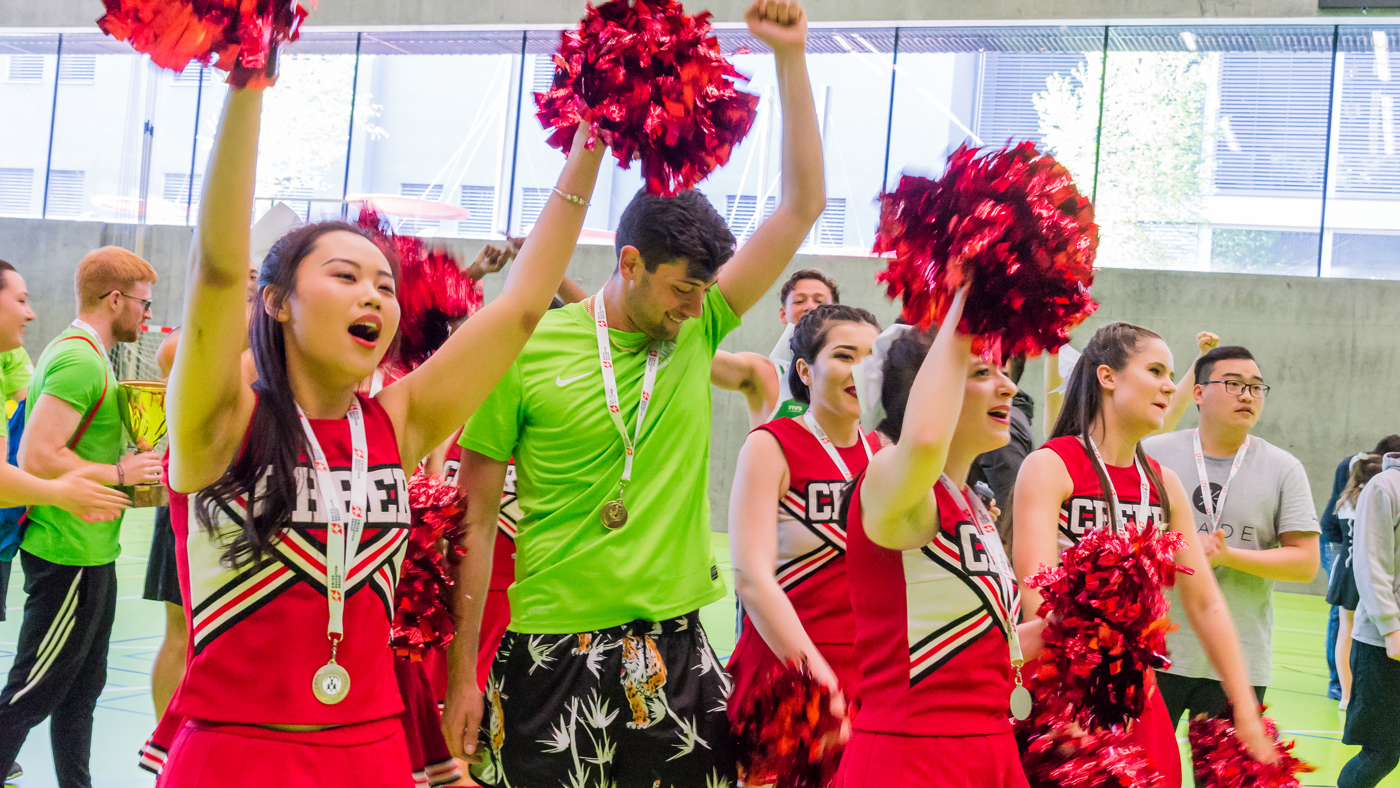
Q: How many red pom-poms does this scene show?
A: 9